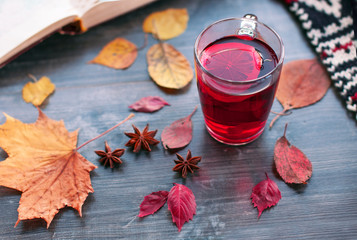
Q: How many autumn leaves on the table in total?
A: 12